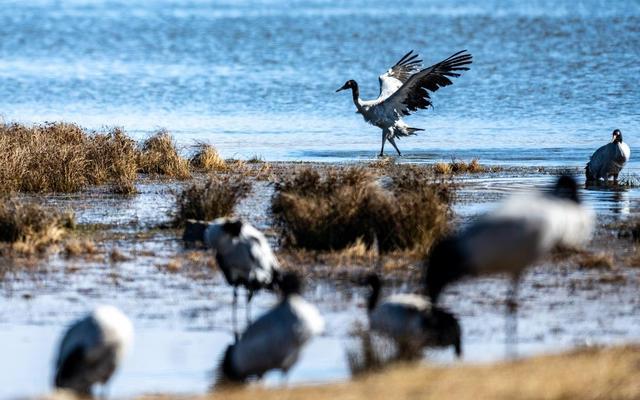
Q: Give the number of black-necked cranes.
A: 7